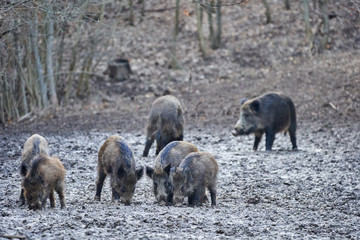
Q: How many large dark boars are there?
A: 1